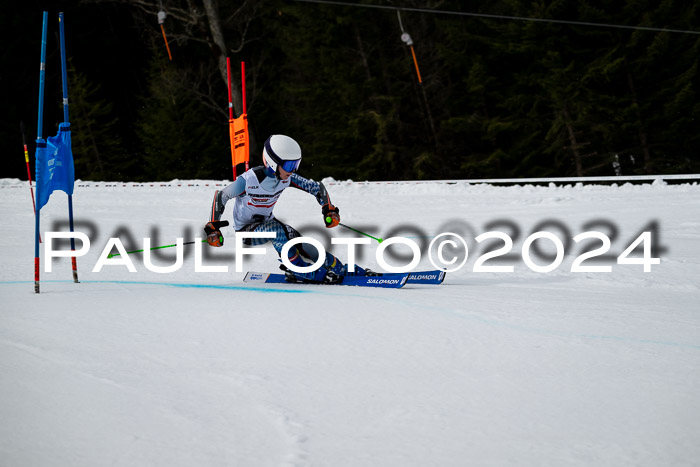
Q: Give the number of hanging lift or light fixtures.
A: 2